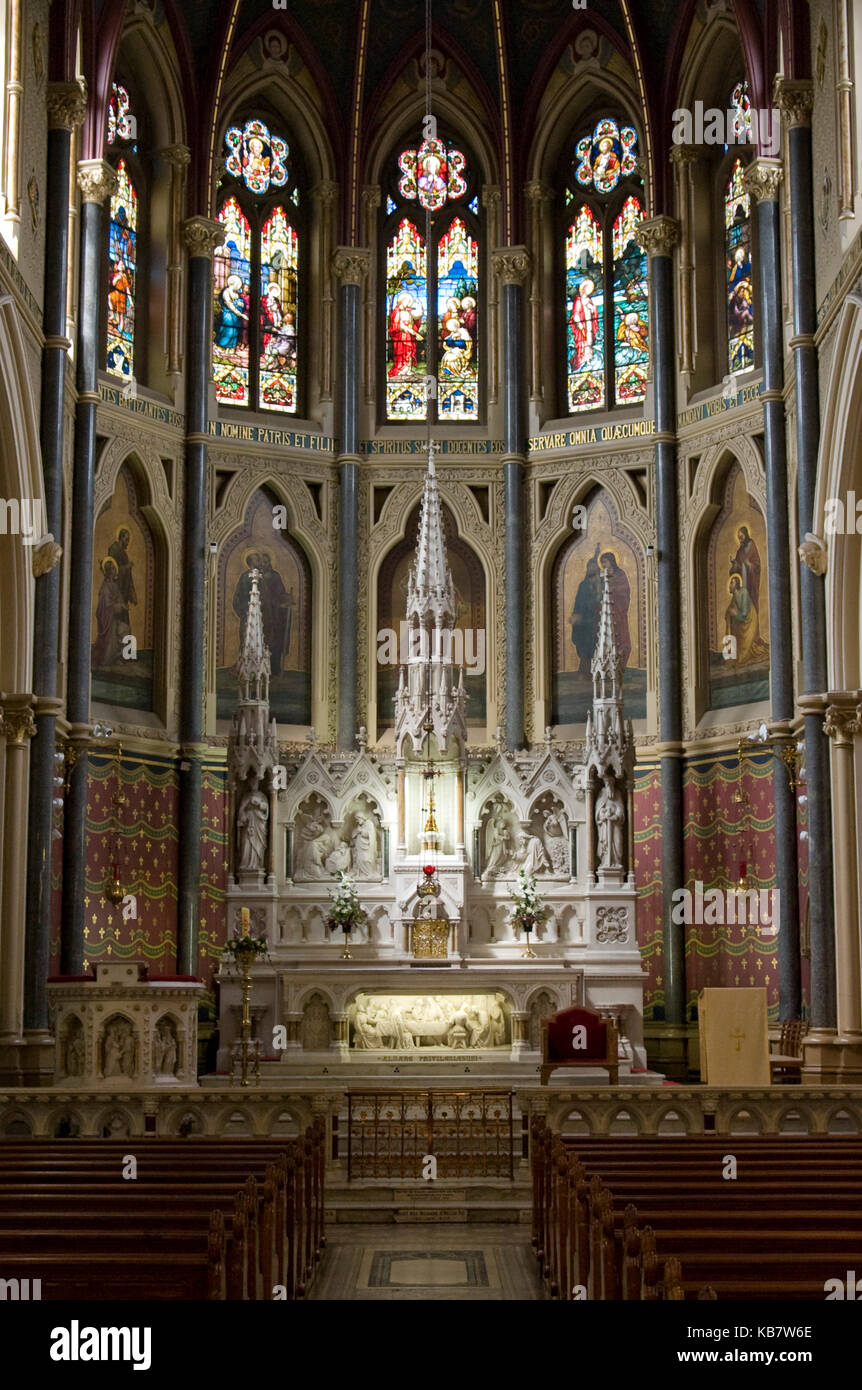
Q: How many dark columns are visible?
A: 8